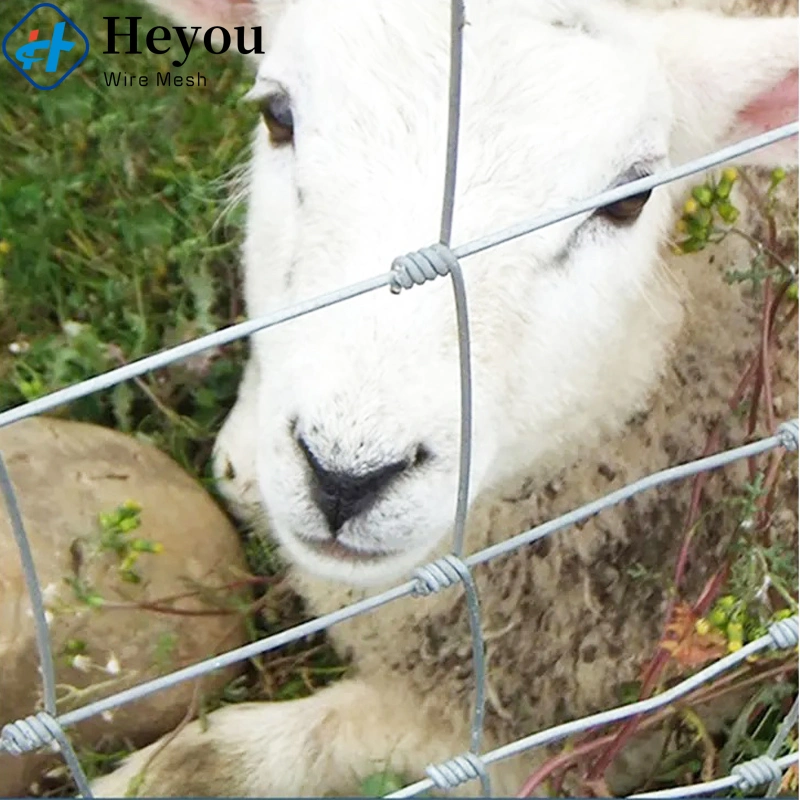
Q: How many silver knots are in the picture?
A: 7